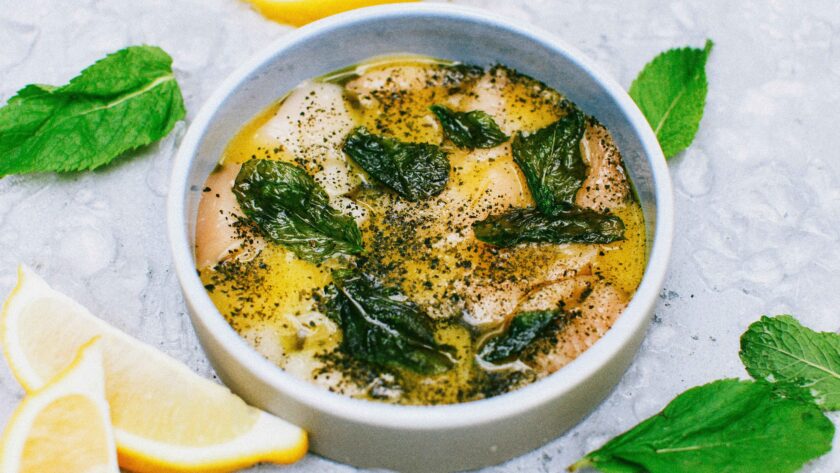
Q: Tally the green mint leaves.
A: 11